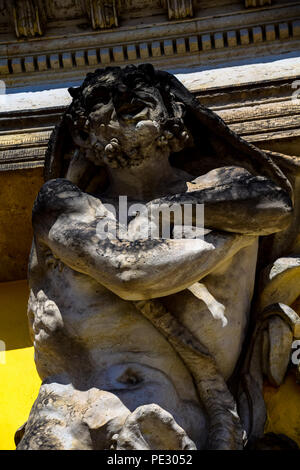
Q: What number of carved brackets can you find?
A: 4